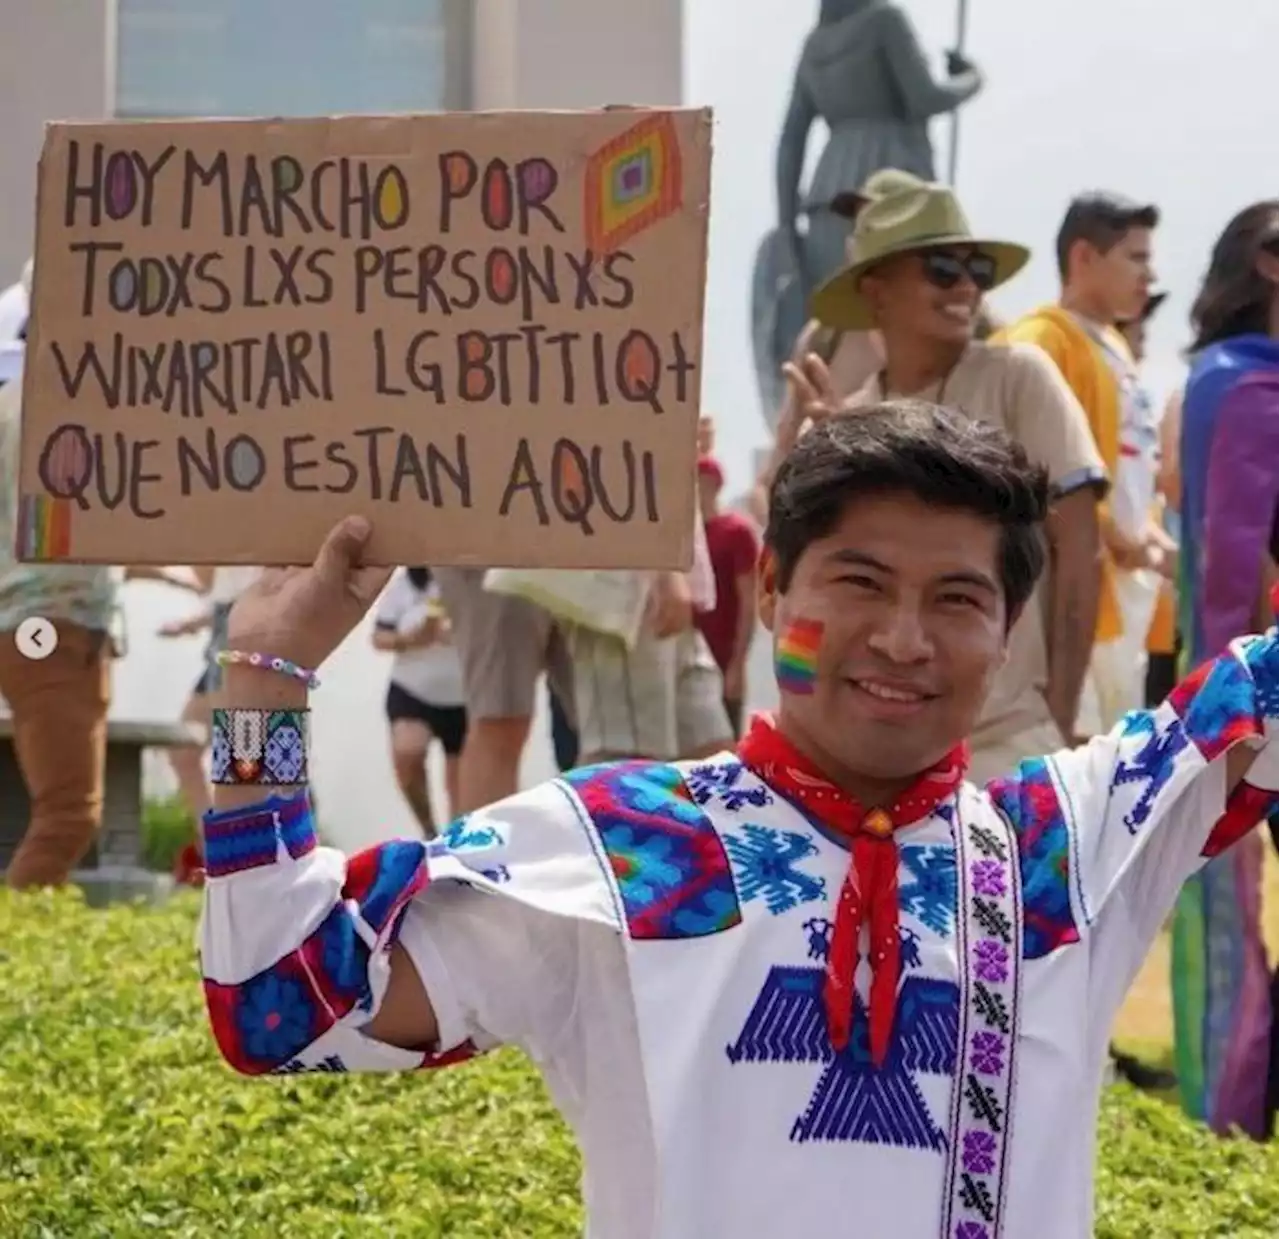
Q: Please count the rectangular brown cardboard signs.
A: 1